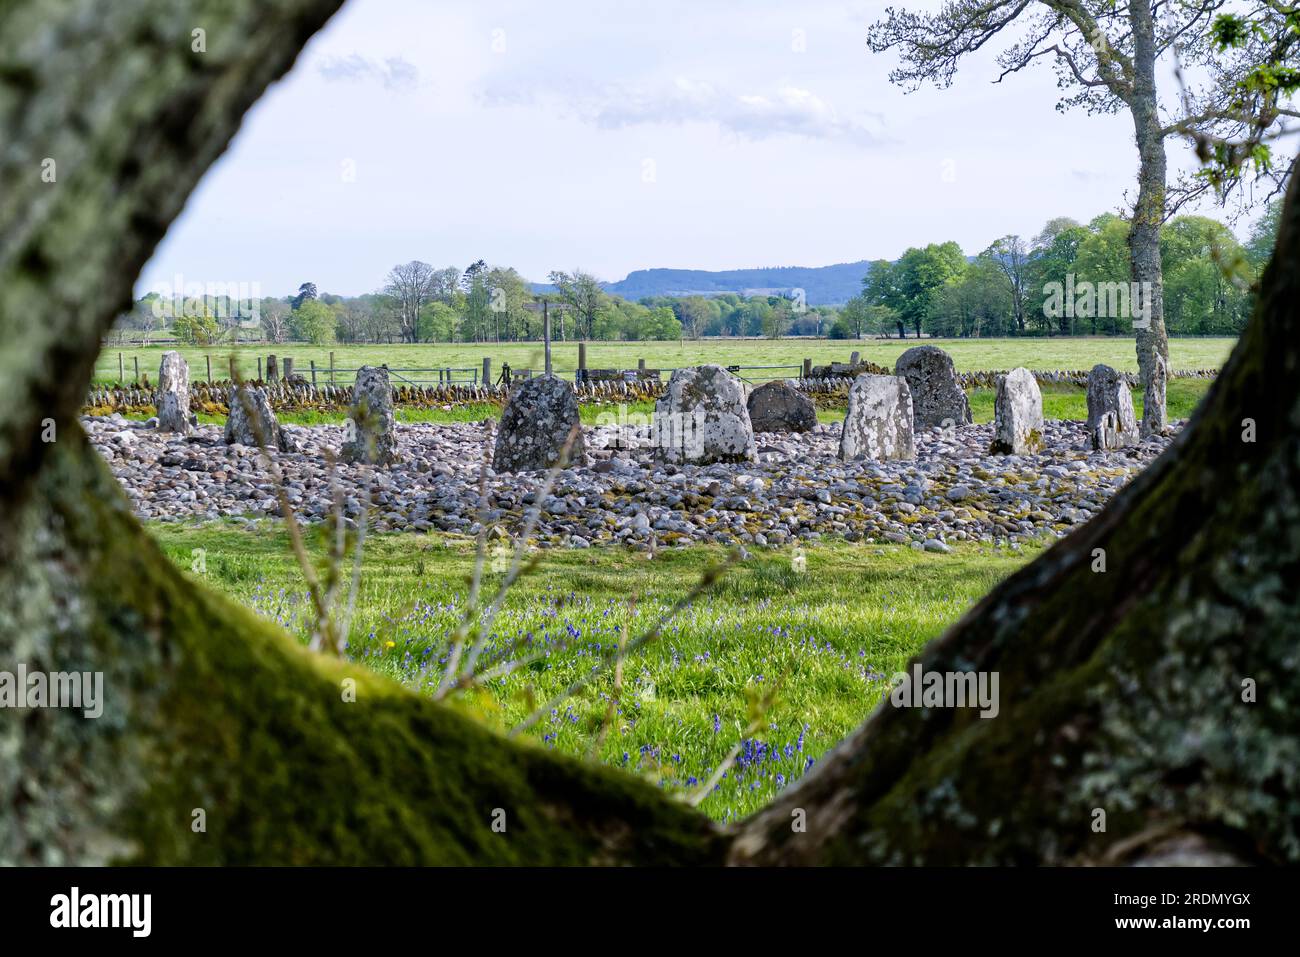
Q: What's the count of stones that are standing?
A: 11